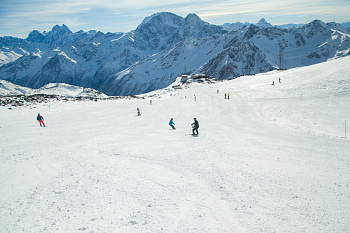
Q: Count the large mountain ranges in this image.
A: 1